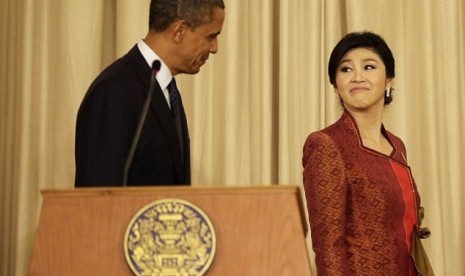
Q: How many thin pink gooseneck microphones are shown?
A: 0